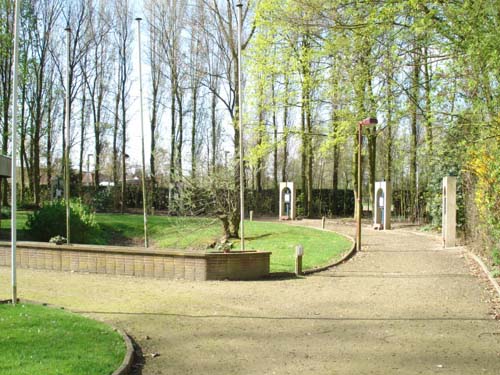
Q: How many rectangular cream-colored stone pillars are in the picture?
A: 3